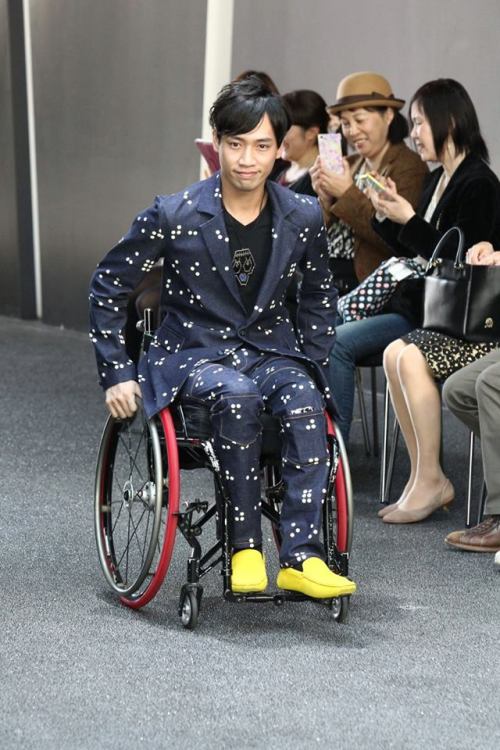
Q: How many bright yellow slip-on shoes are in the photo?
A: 2